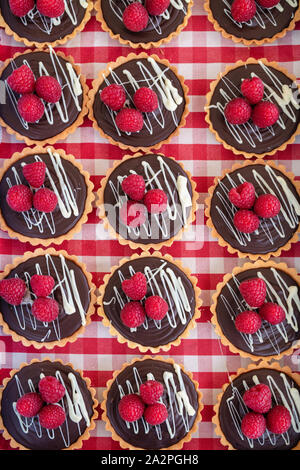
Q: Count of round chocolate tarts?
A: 15